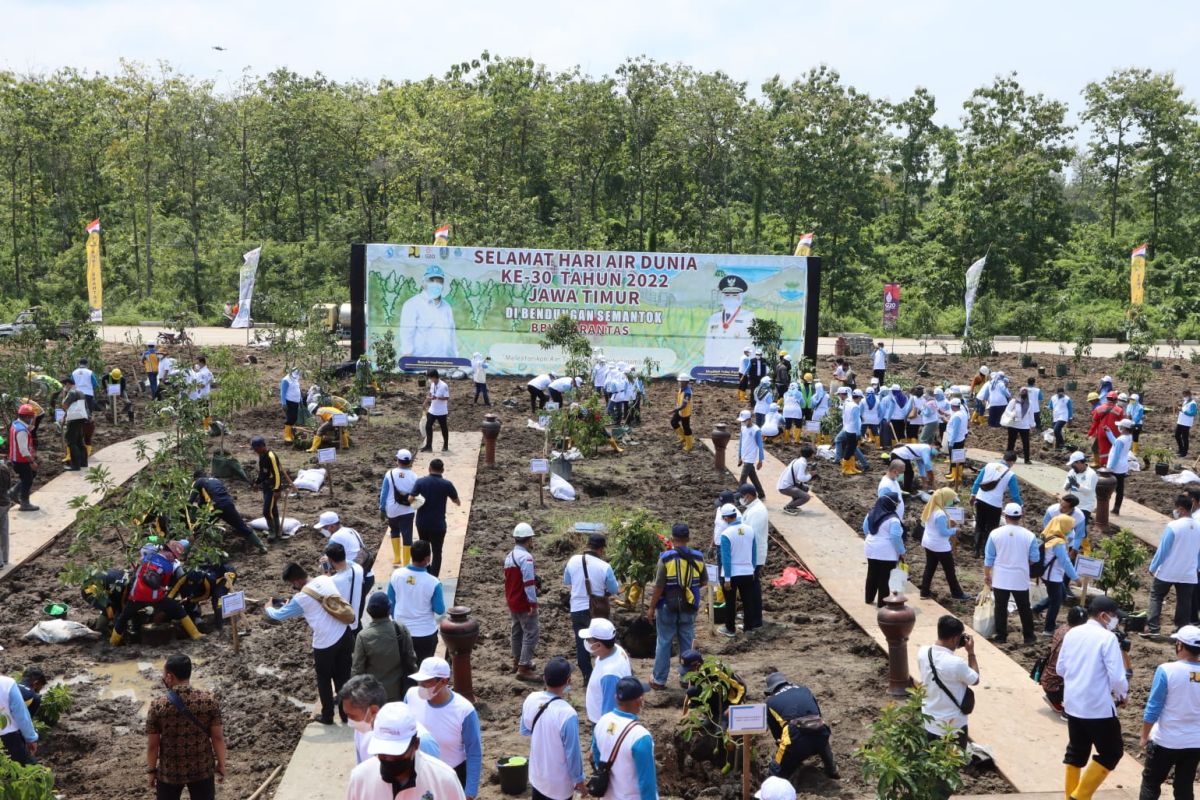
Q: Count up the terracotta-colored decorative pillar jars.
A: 5